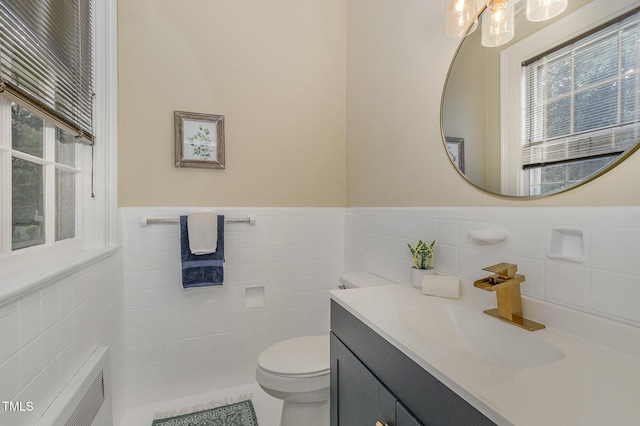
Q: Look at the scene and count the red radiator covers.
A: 0